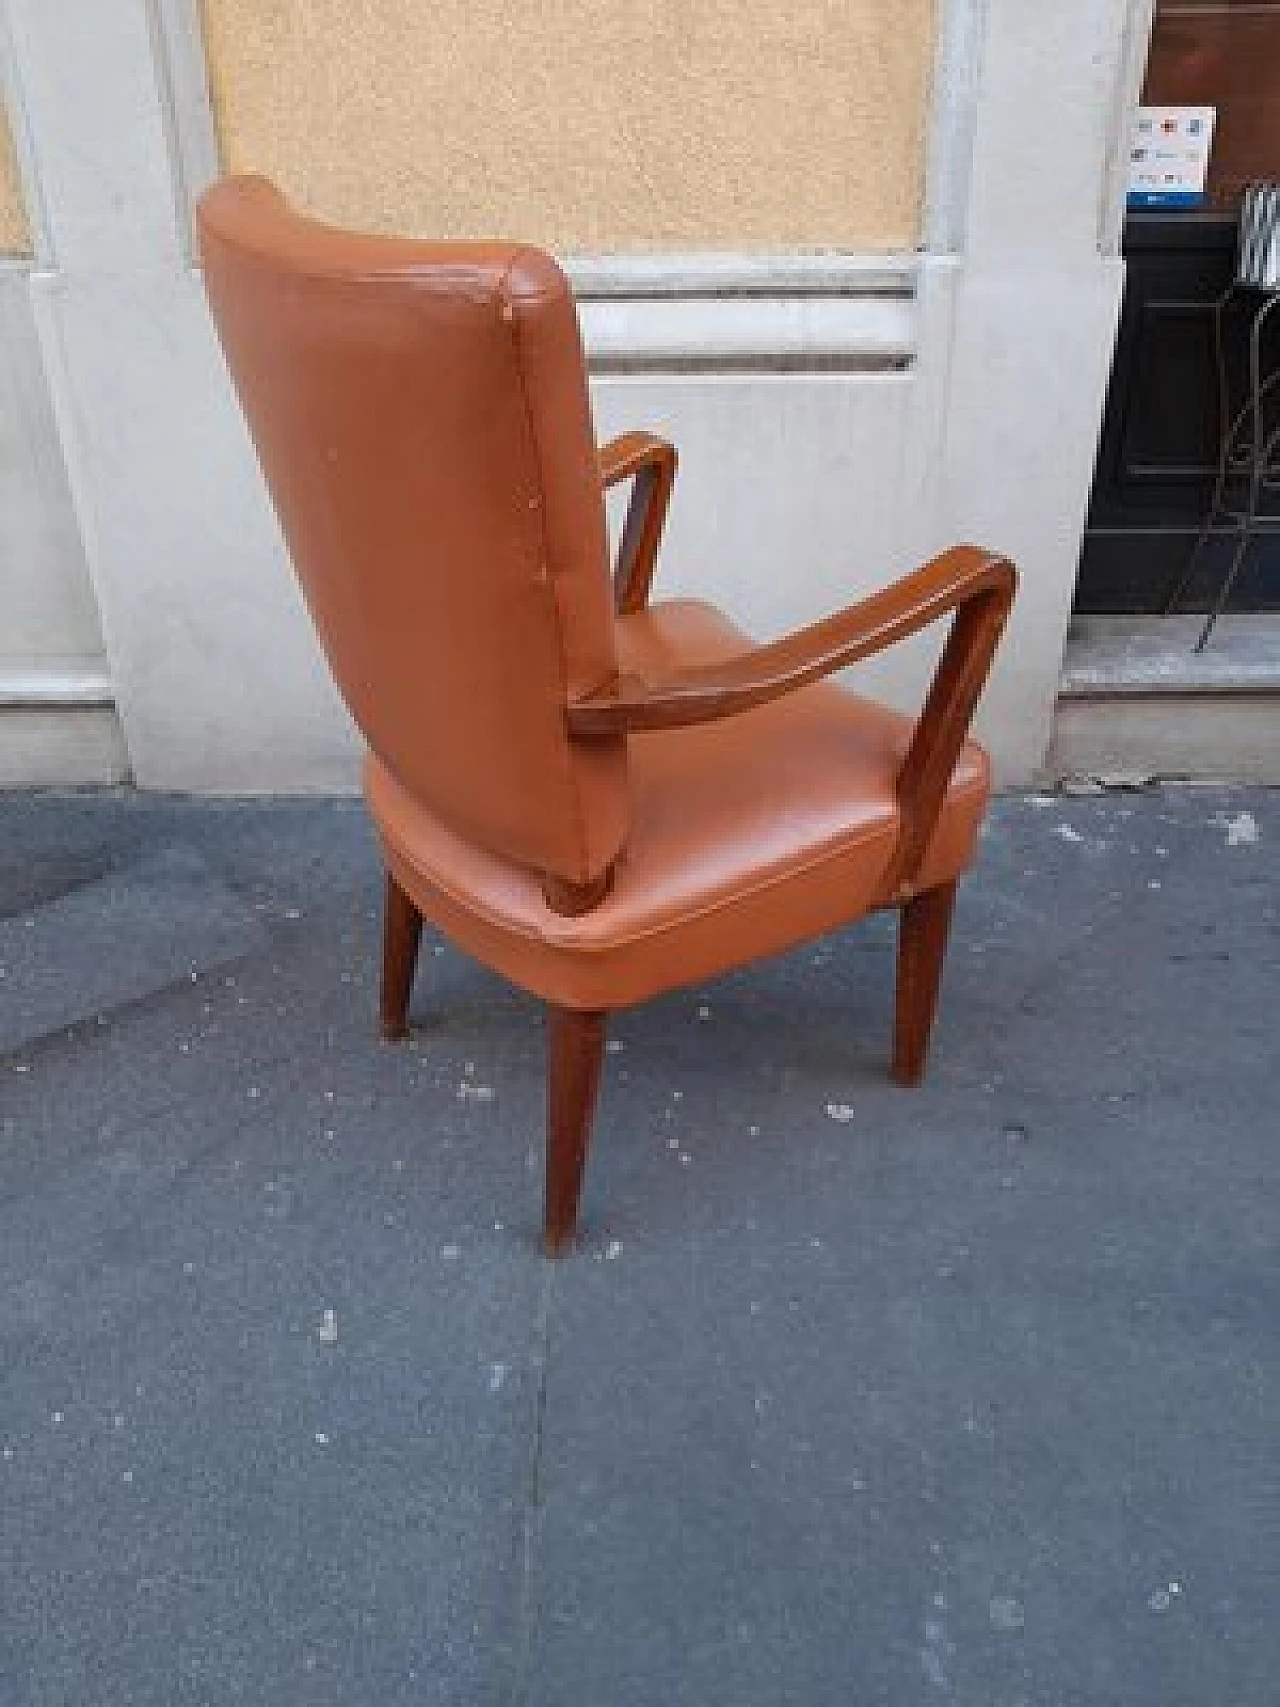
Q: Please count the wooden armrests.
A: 2